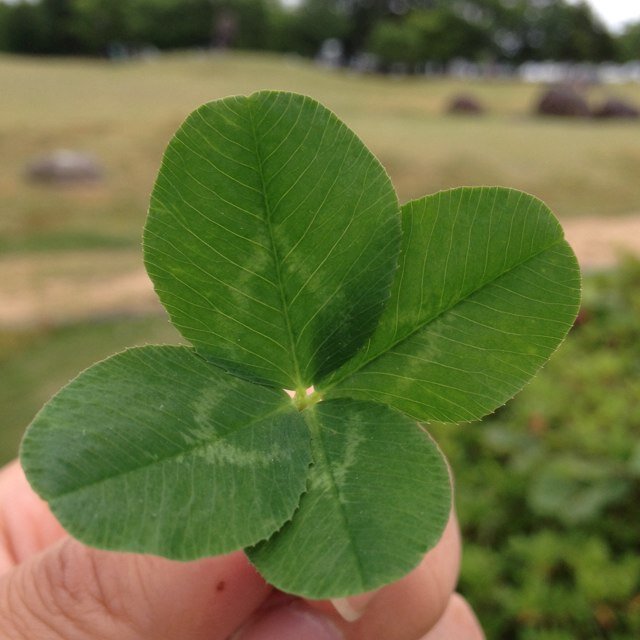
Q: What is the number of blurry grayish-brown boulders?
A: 4